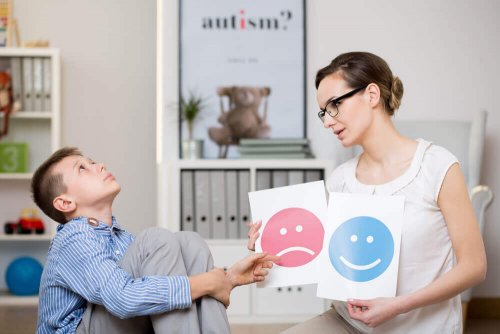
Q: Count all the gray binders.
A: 13